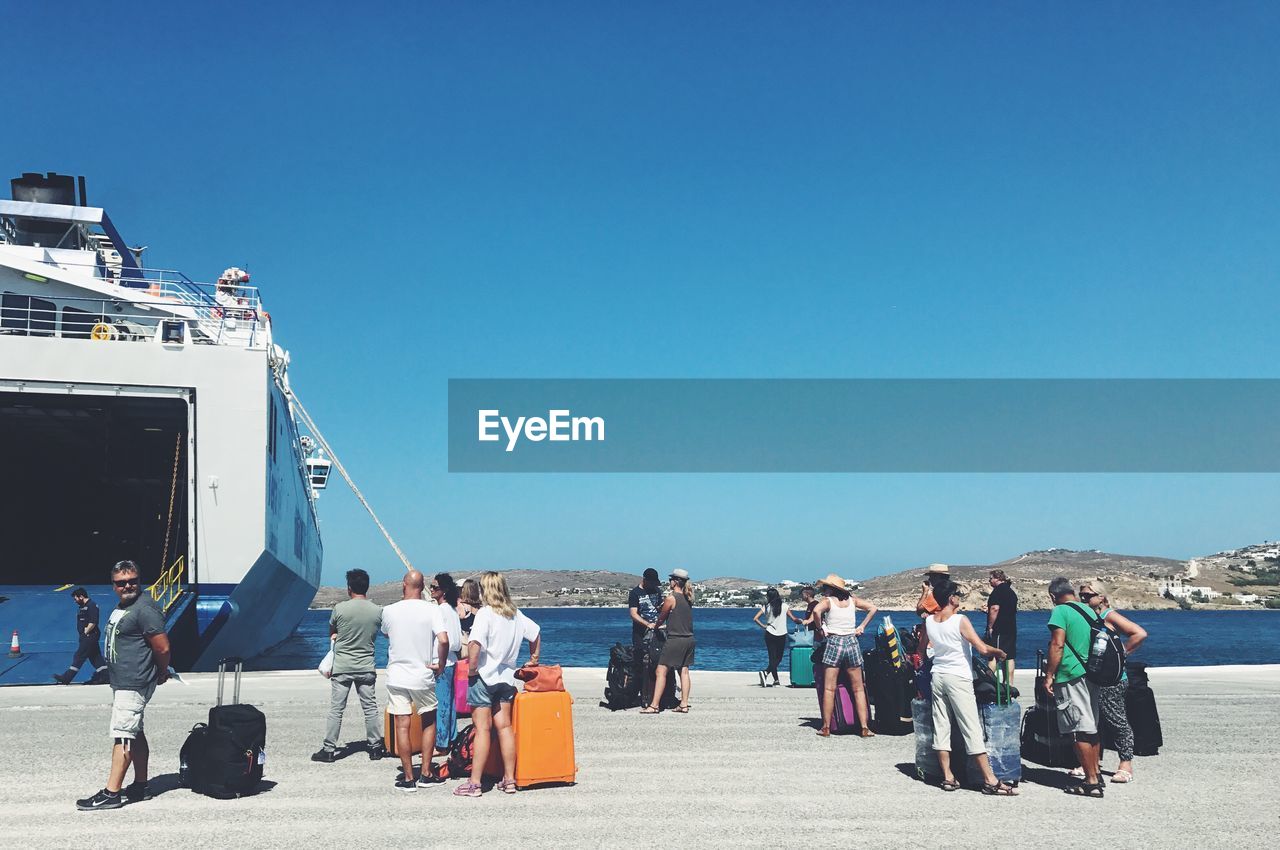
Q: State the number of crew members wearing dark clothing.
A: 1